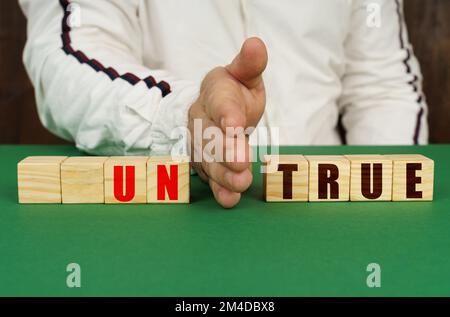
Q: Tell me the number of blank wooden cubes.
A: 2